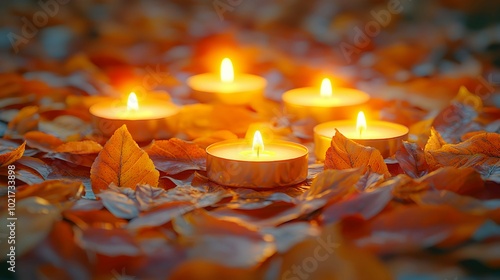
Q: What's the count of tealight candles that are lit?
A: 5